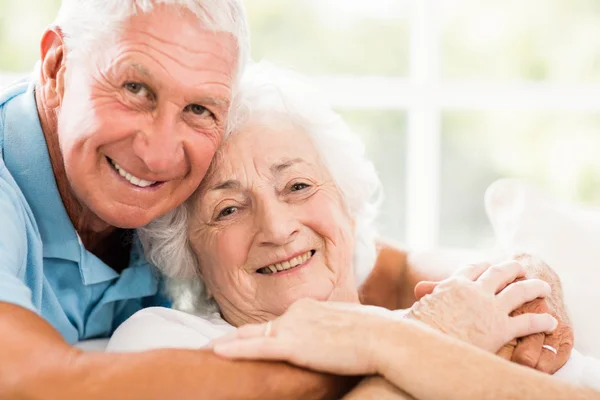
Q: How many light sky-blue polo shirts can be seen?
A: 1